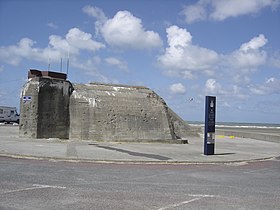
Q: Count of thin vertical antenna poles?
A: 3